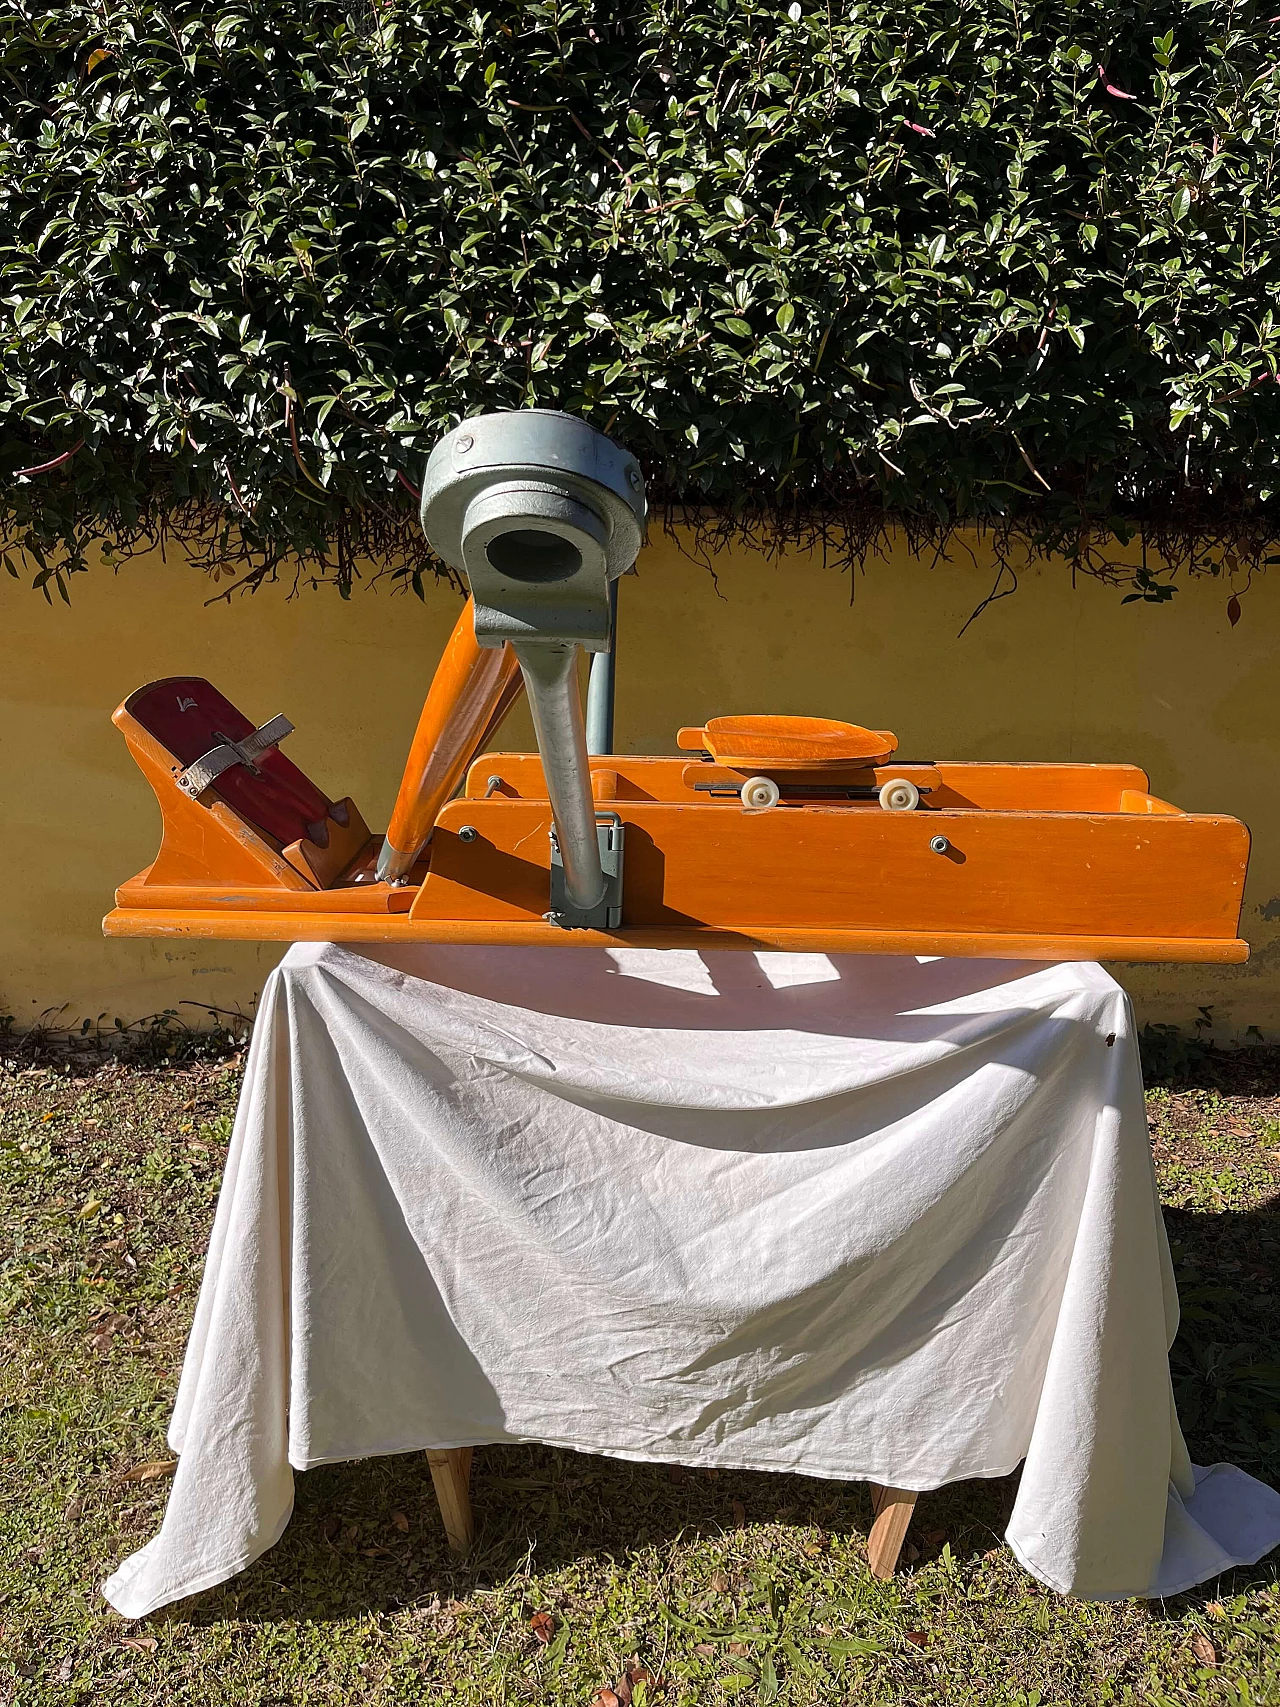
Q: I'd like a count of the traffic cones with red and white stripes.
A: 0